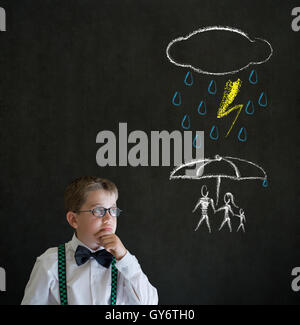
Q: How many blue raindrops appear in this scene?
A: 12